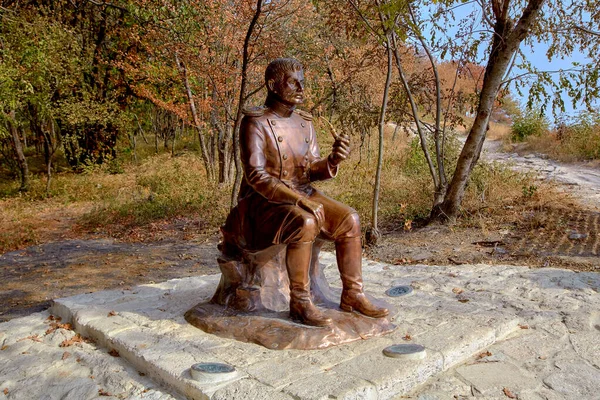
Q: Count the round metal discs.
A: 3